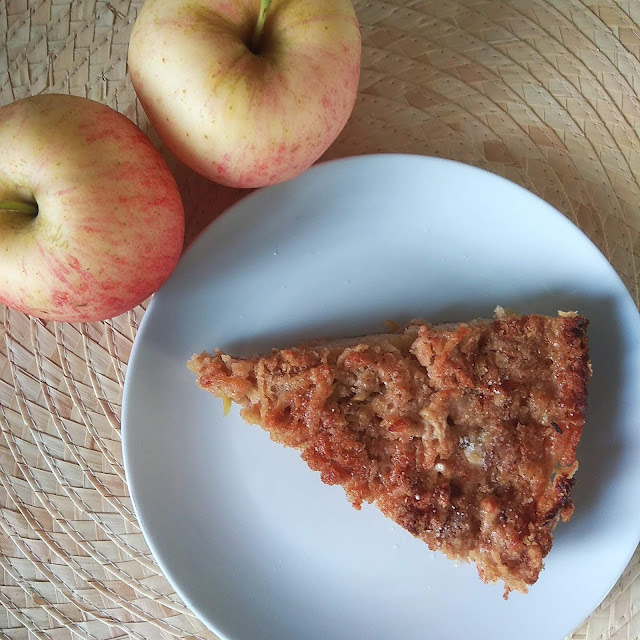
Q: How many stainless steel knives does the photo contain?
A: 0